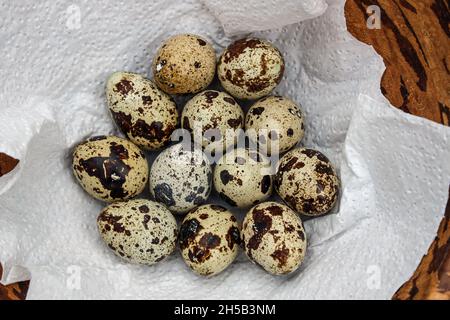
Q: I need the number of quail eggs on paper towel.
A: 12